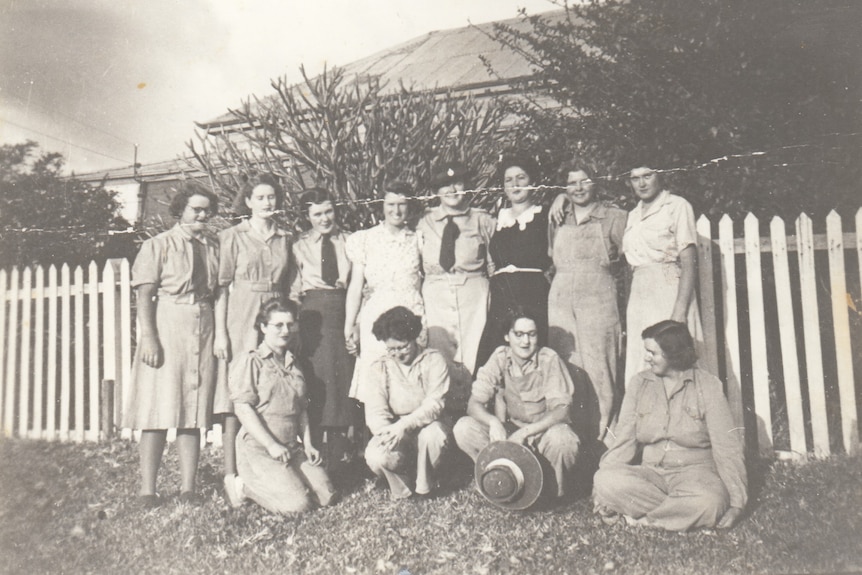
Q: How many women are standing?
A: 8